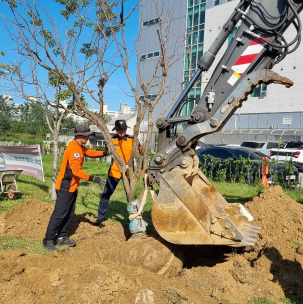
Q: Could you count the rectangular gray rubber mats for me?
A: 0